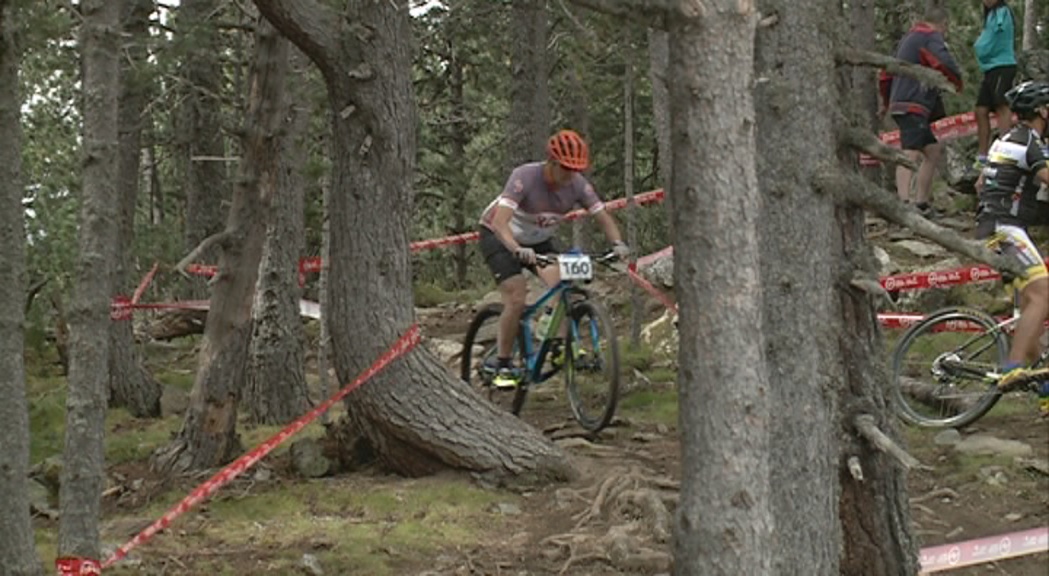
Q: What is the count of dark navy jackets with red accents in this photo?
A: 1